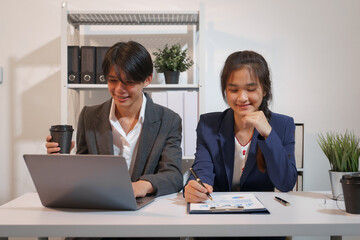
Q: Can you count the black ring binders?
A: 3